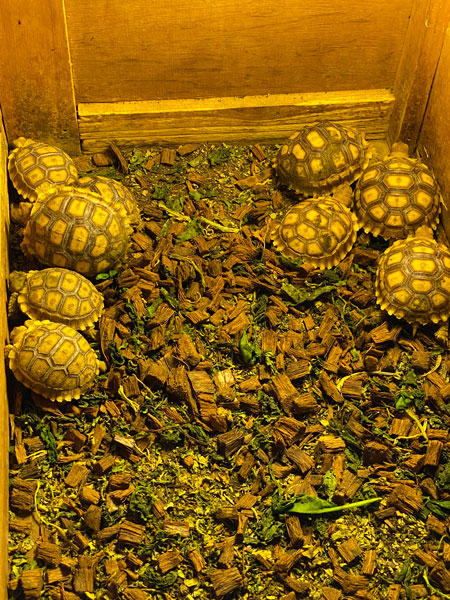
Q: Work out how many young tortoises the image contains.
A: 9